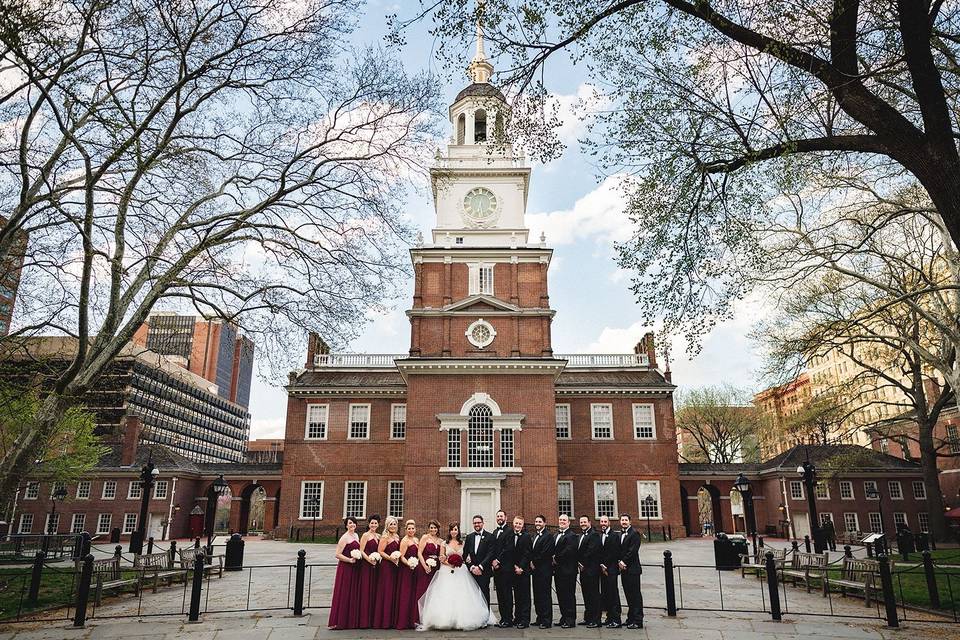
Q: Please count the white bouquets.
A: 5